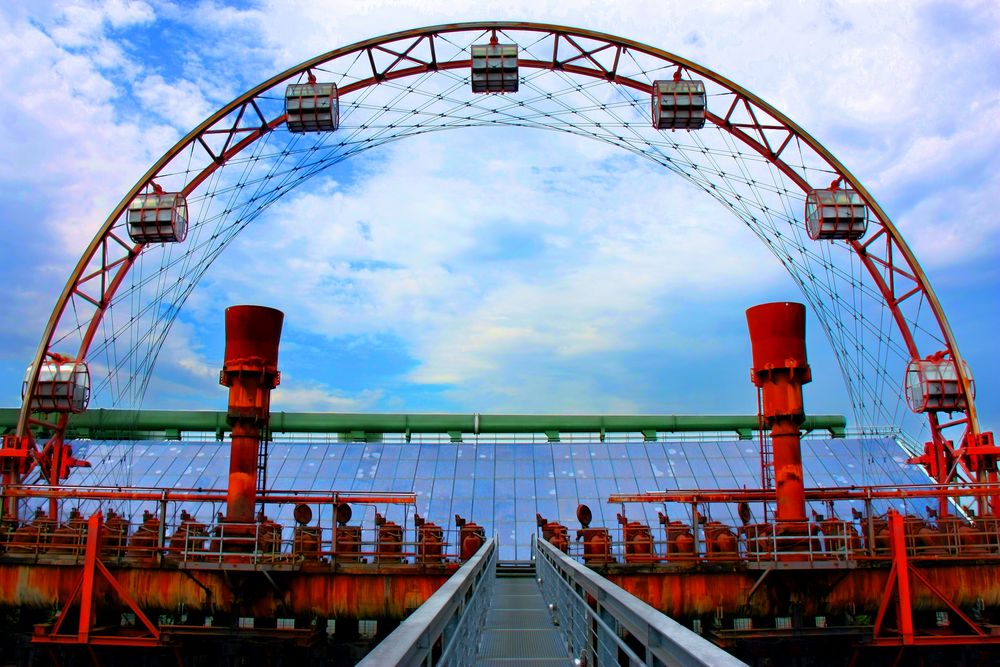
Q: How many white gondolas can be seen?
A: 7